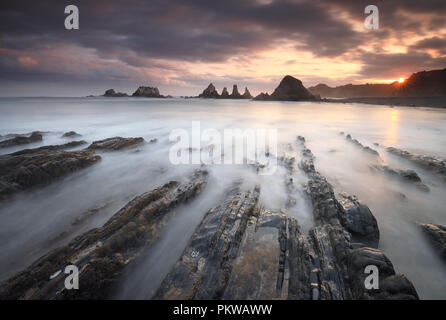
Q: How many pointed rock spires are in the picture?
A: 4